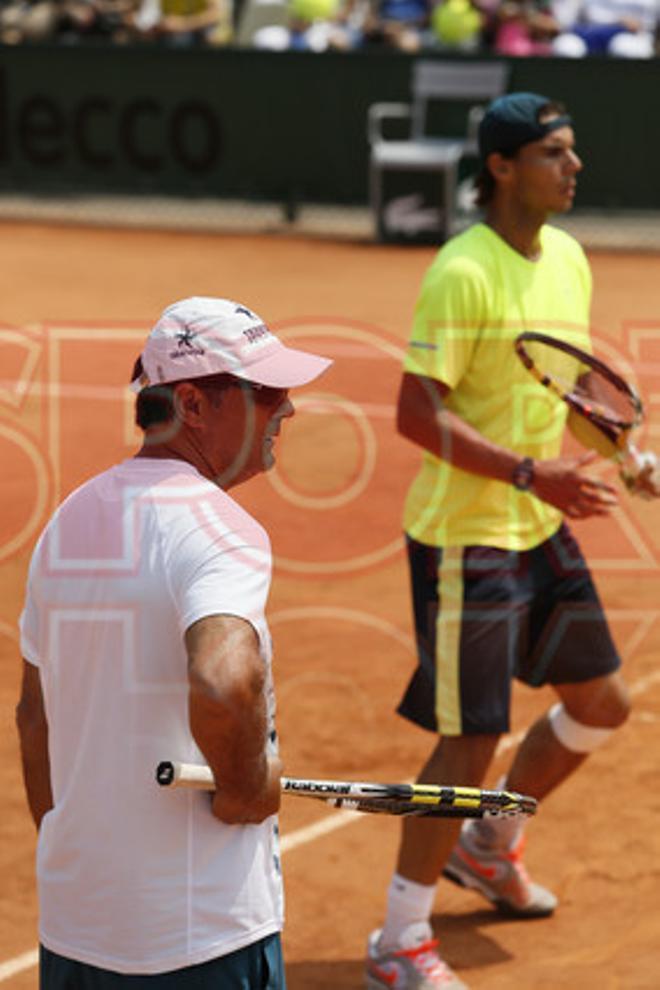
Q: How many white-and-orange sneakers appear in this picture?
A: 2